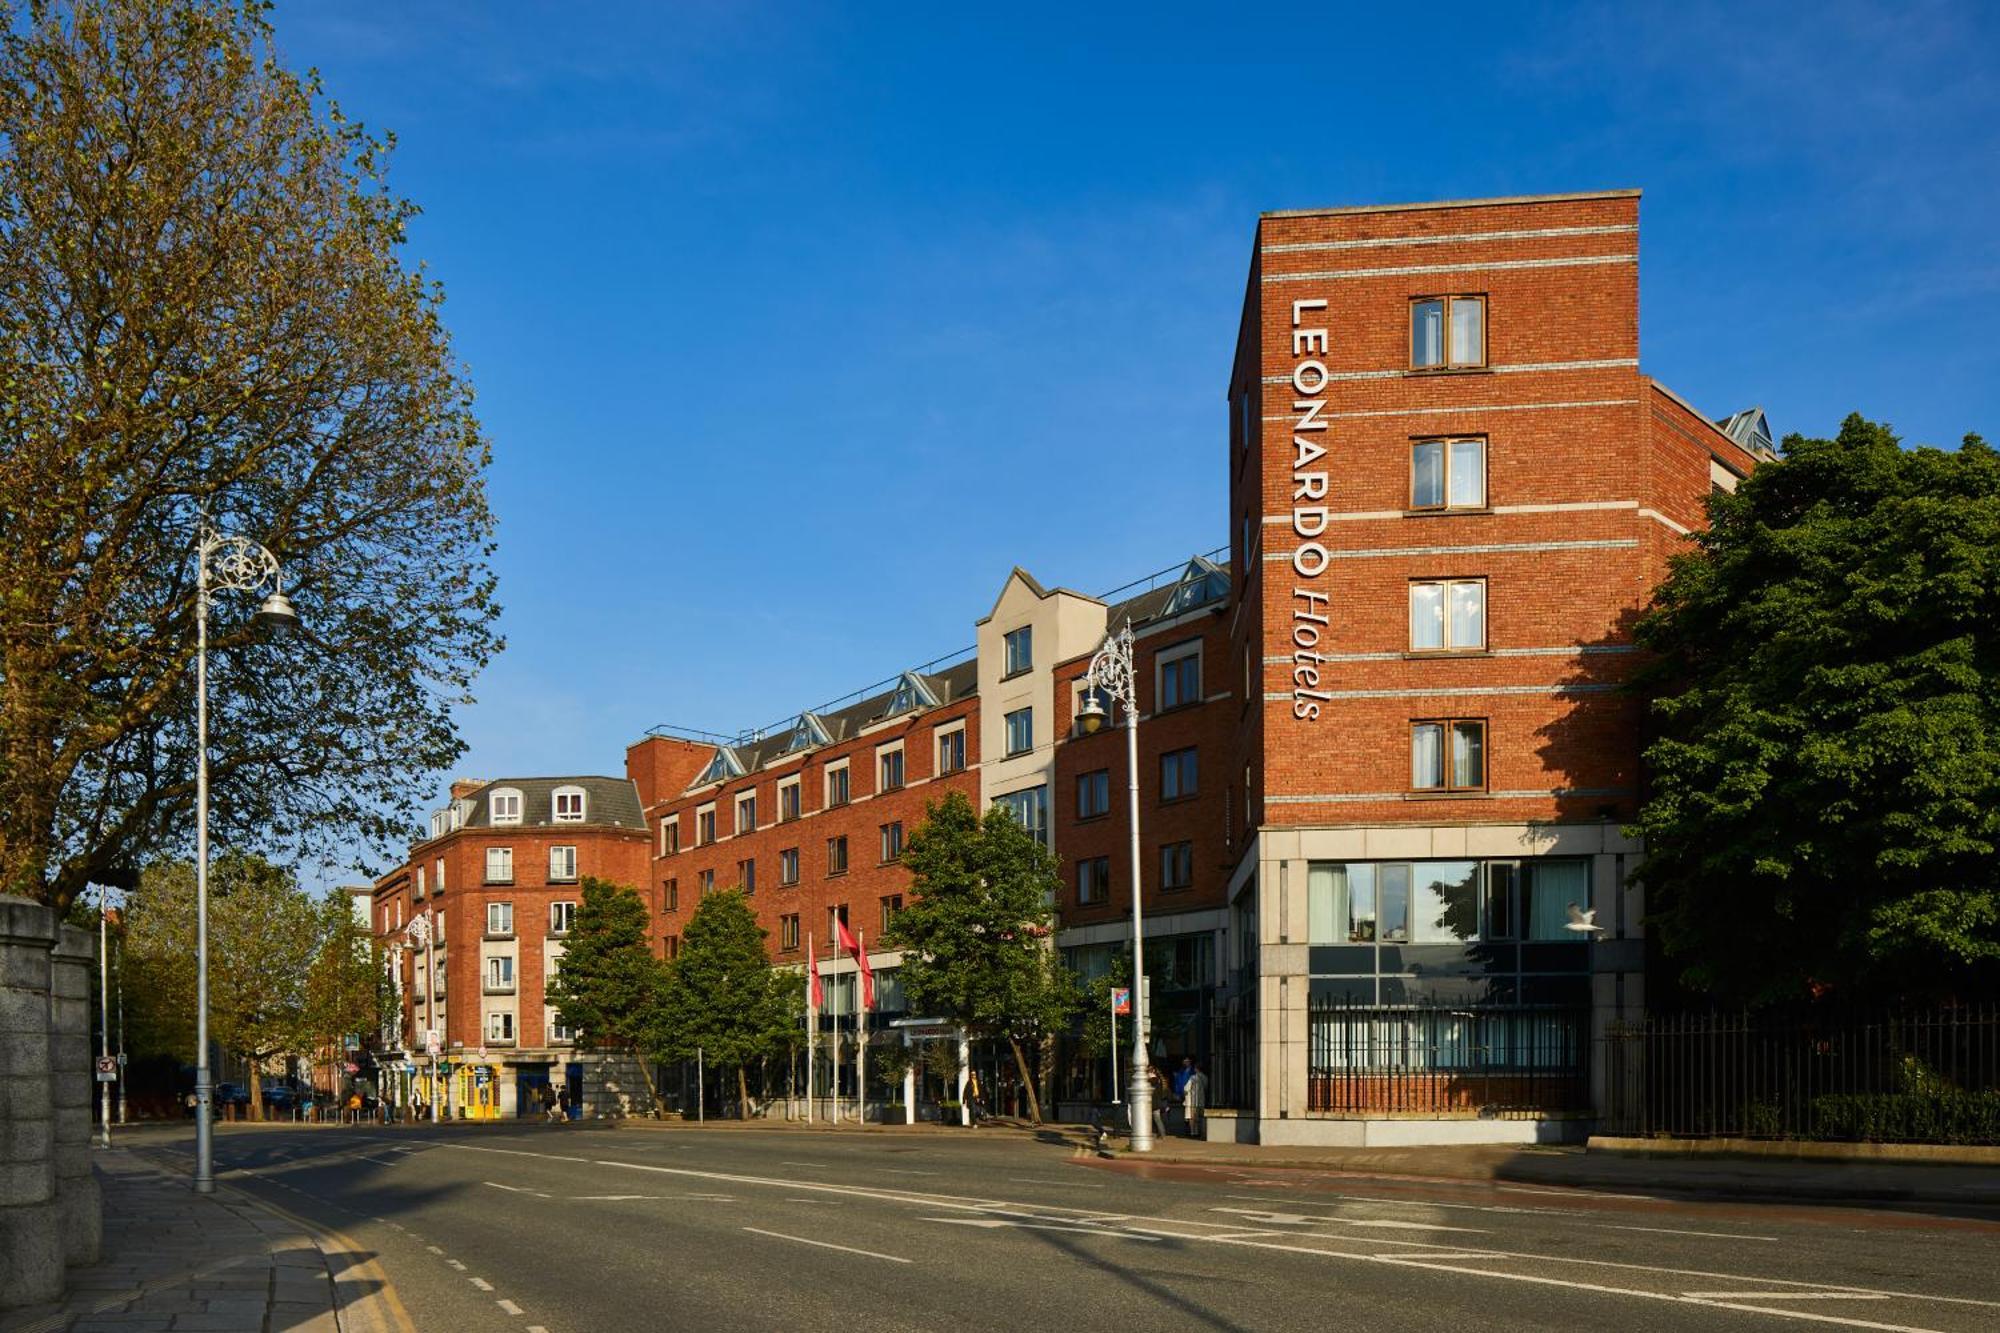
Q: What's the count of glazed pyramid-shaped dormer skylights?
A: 5